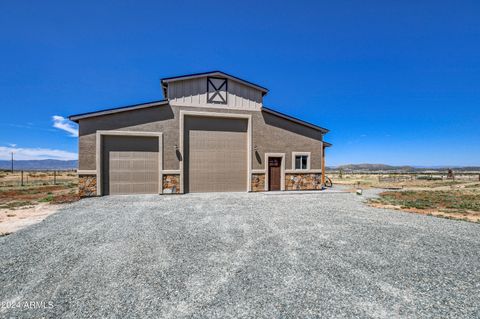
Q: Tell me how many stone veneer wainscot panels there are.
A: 4